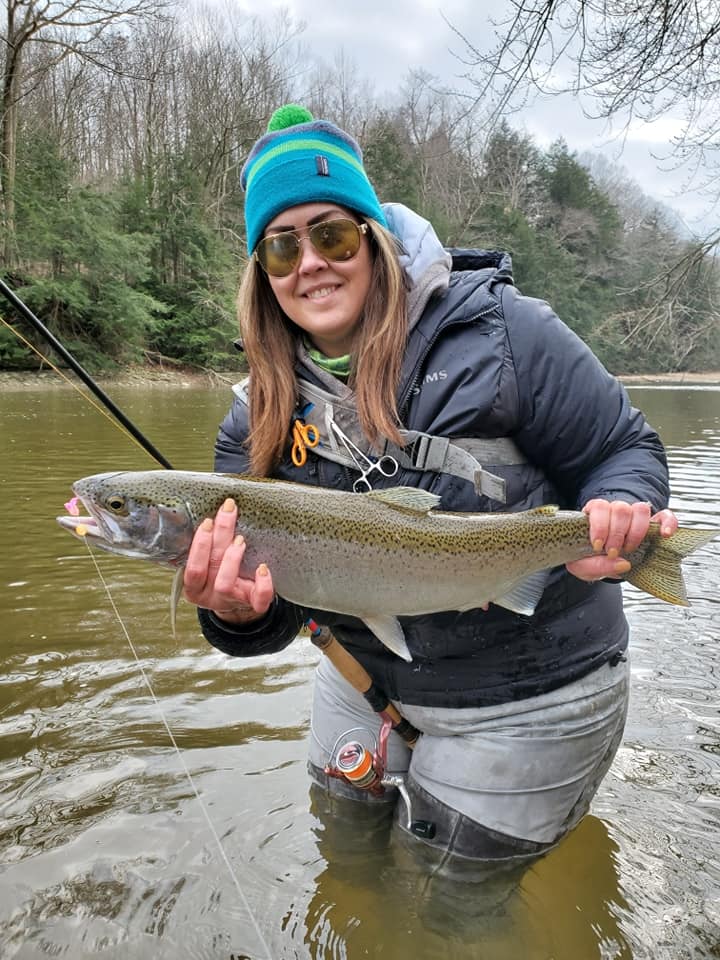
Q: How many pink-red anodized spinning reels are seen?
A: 1